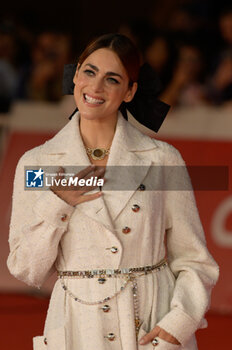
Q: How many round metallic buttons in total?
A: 10